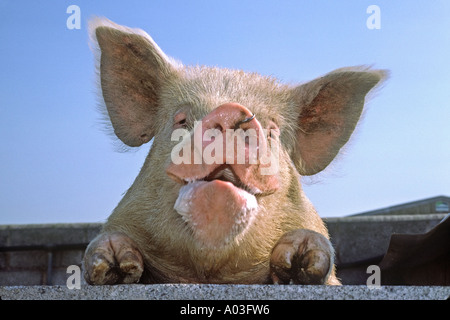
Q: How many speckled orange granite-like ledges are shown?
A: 0